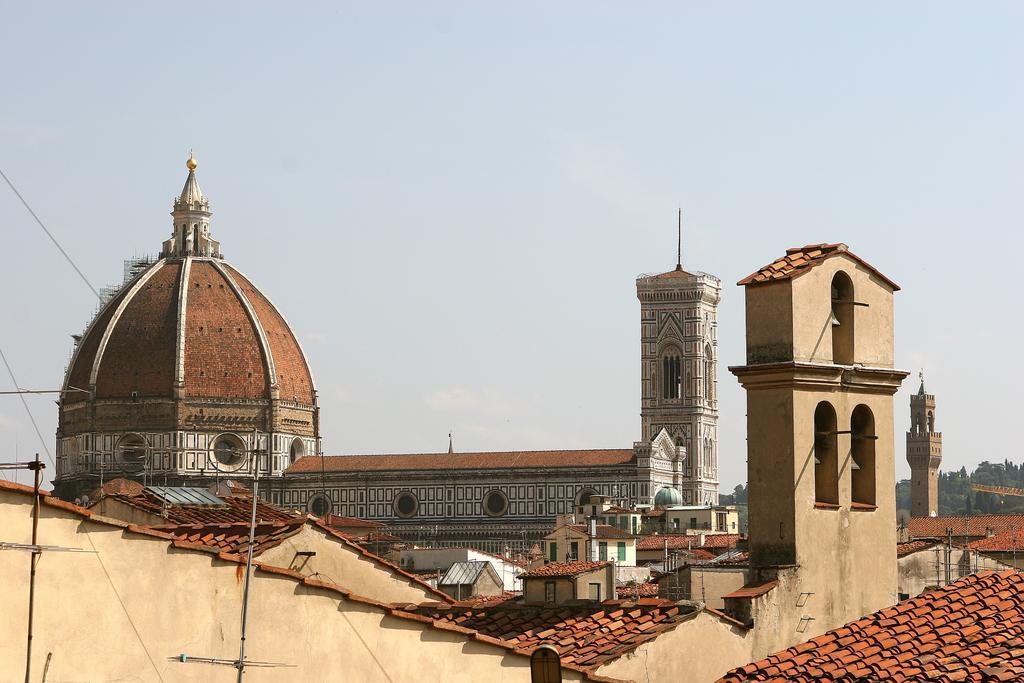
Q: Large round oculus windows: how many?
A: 7